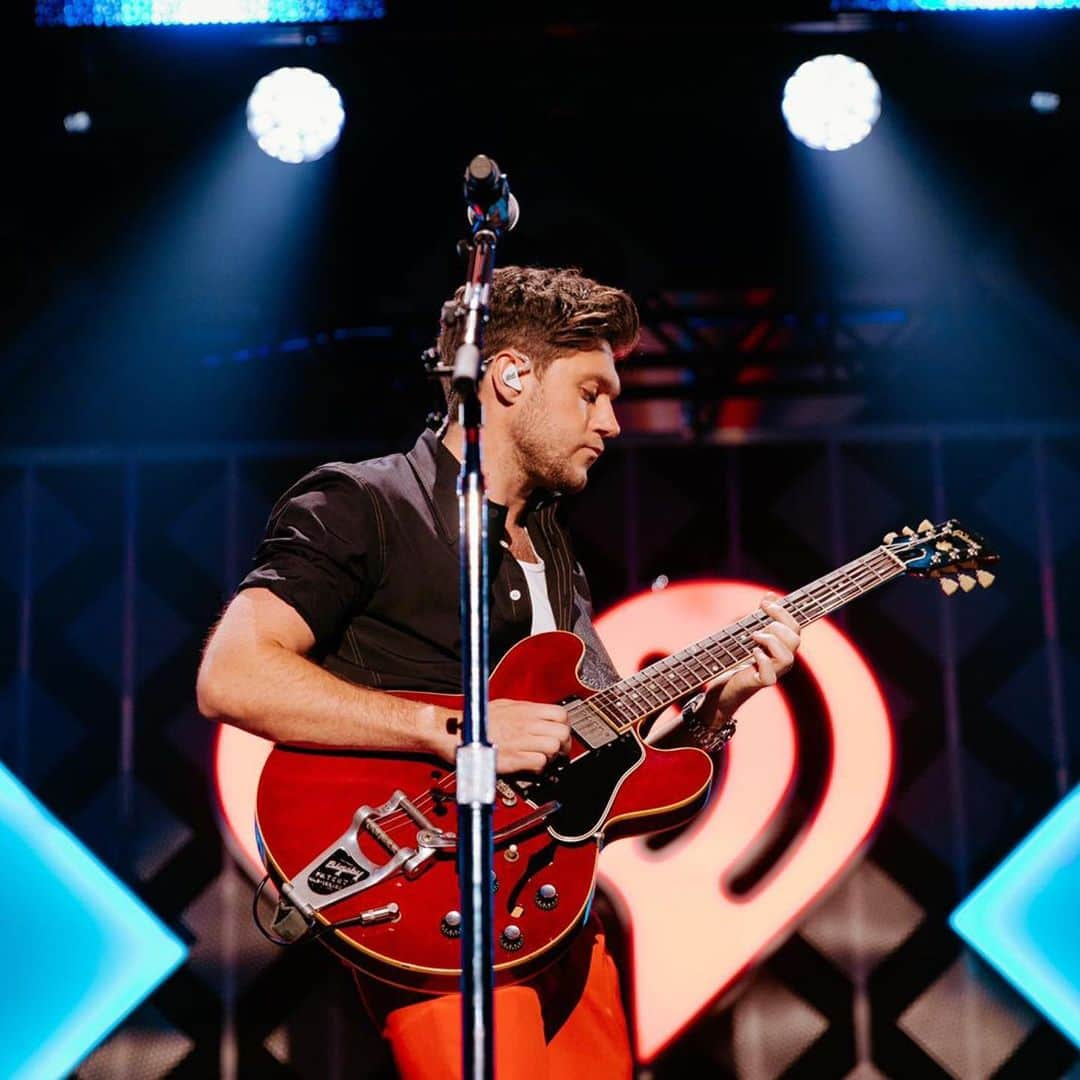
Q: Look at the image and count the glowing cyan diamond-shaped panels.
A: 2